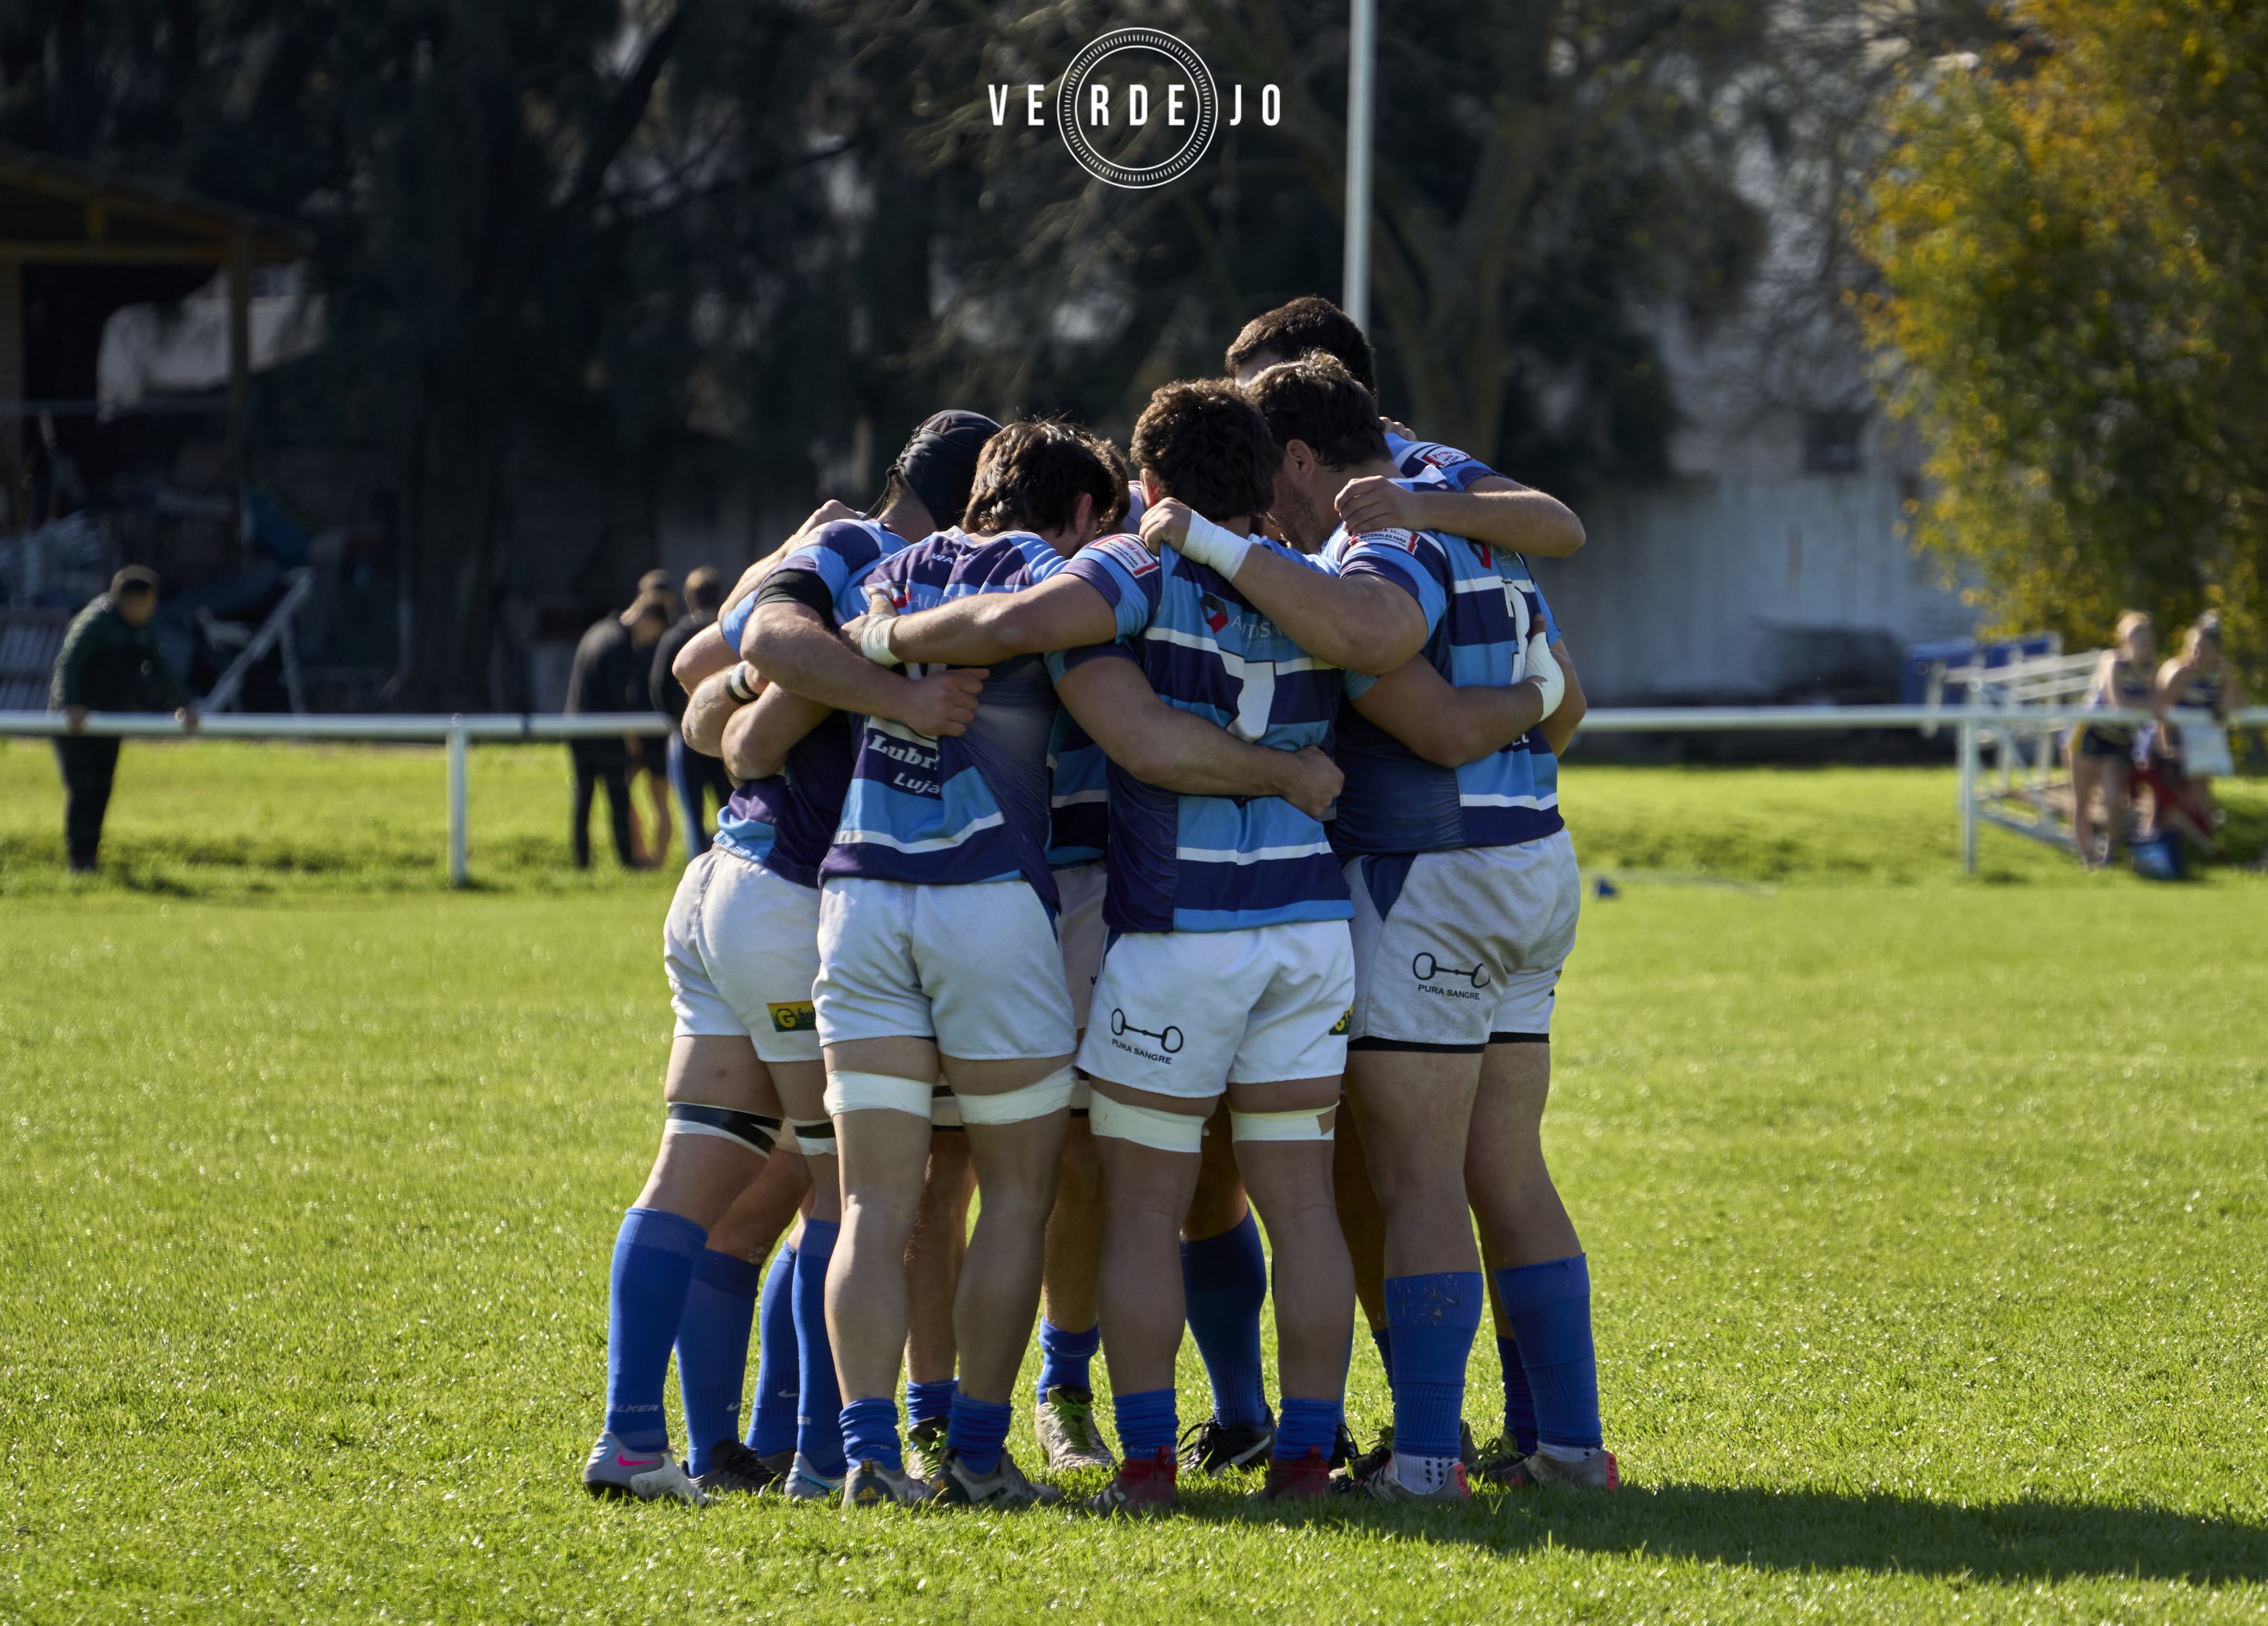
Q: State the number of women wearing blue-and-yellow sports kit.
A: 2